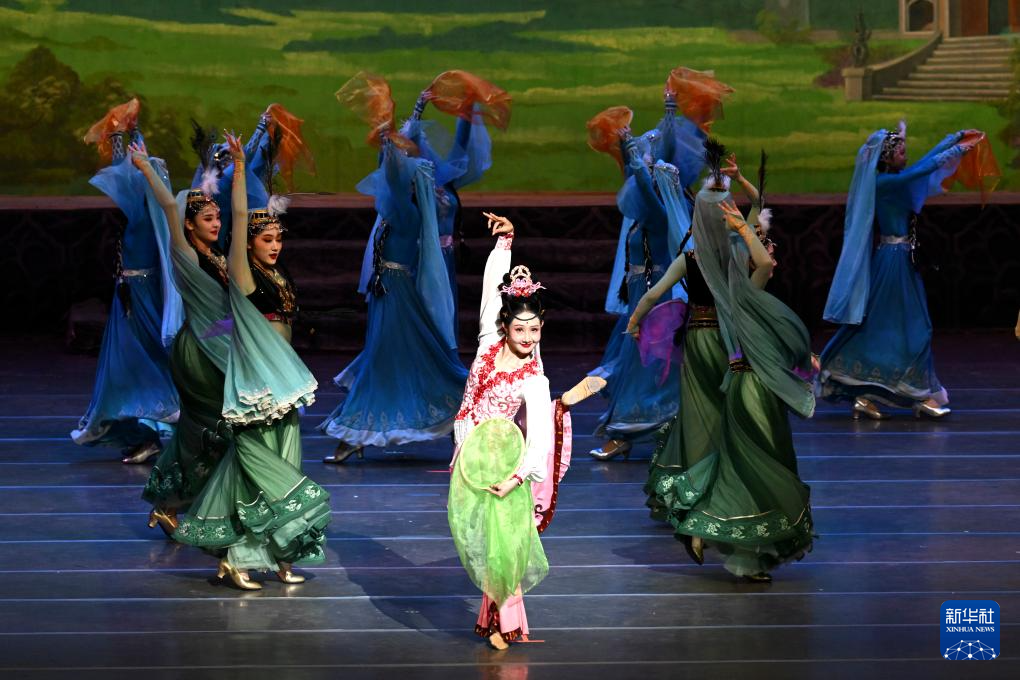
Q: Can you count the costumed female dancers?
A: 12